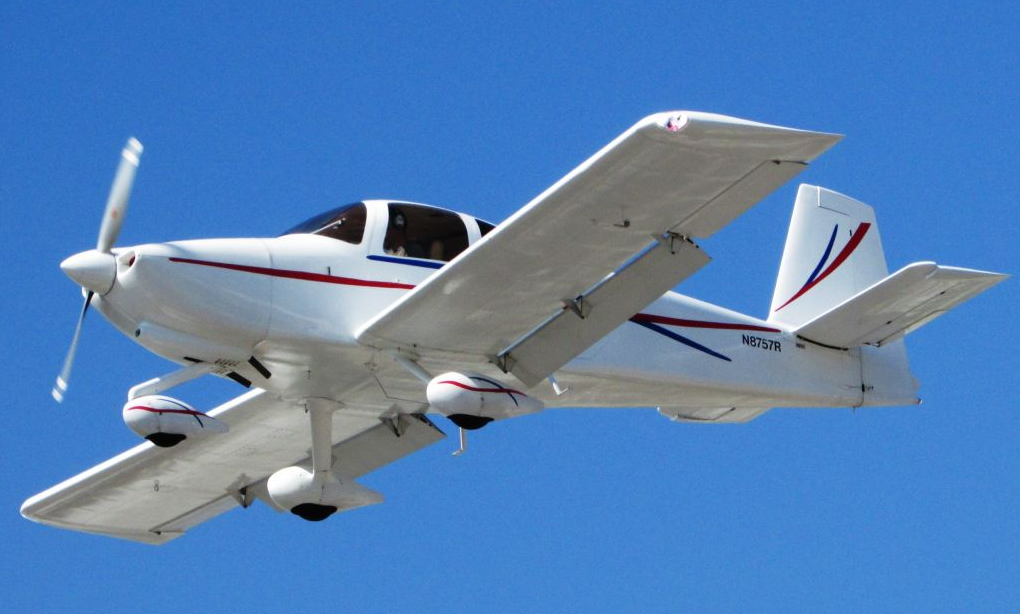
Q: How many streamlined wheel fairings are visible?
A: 3